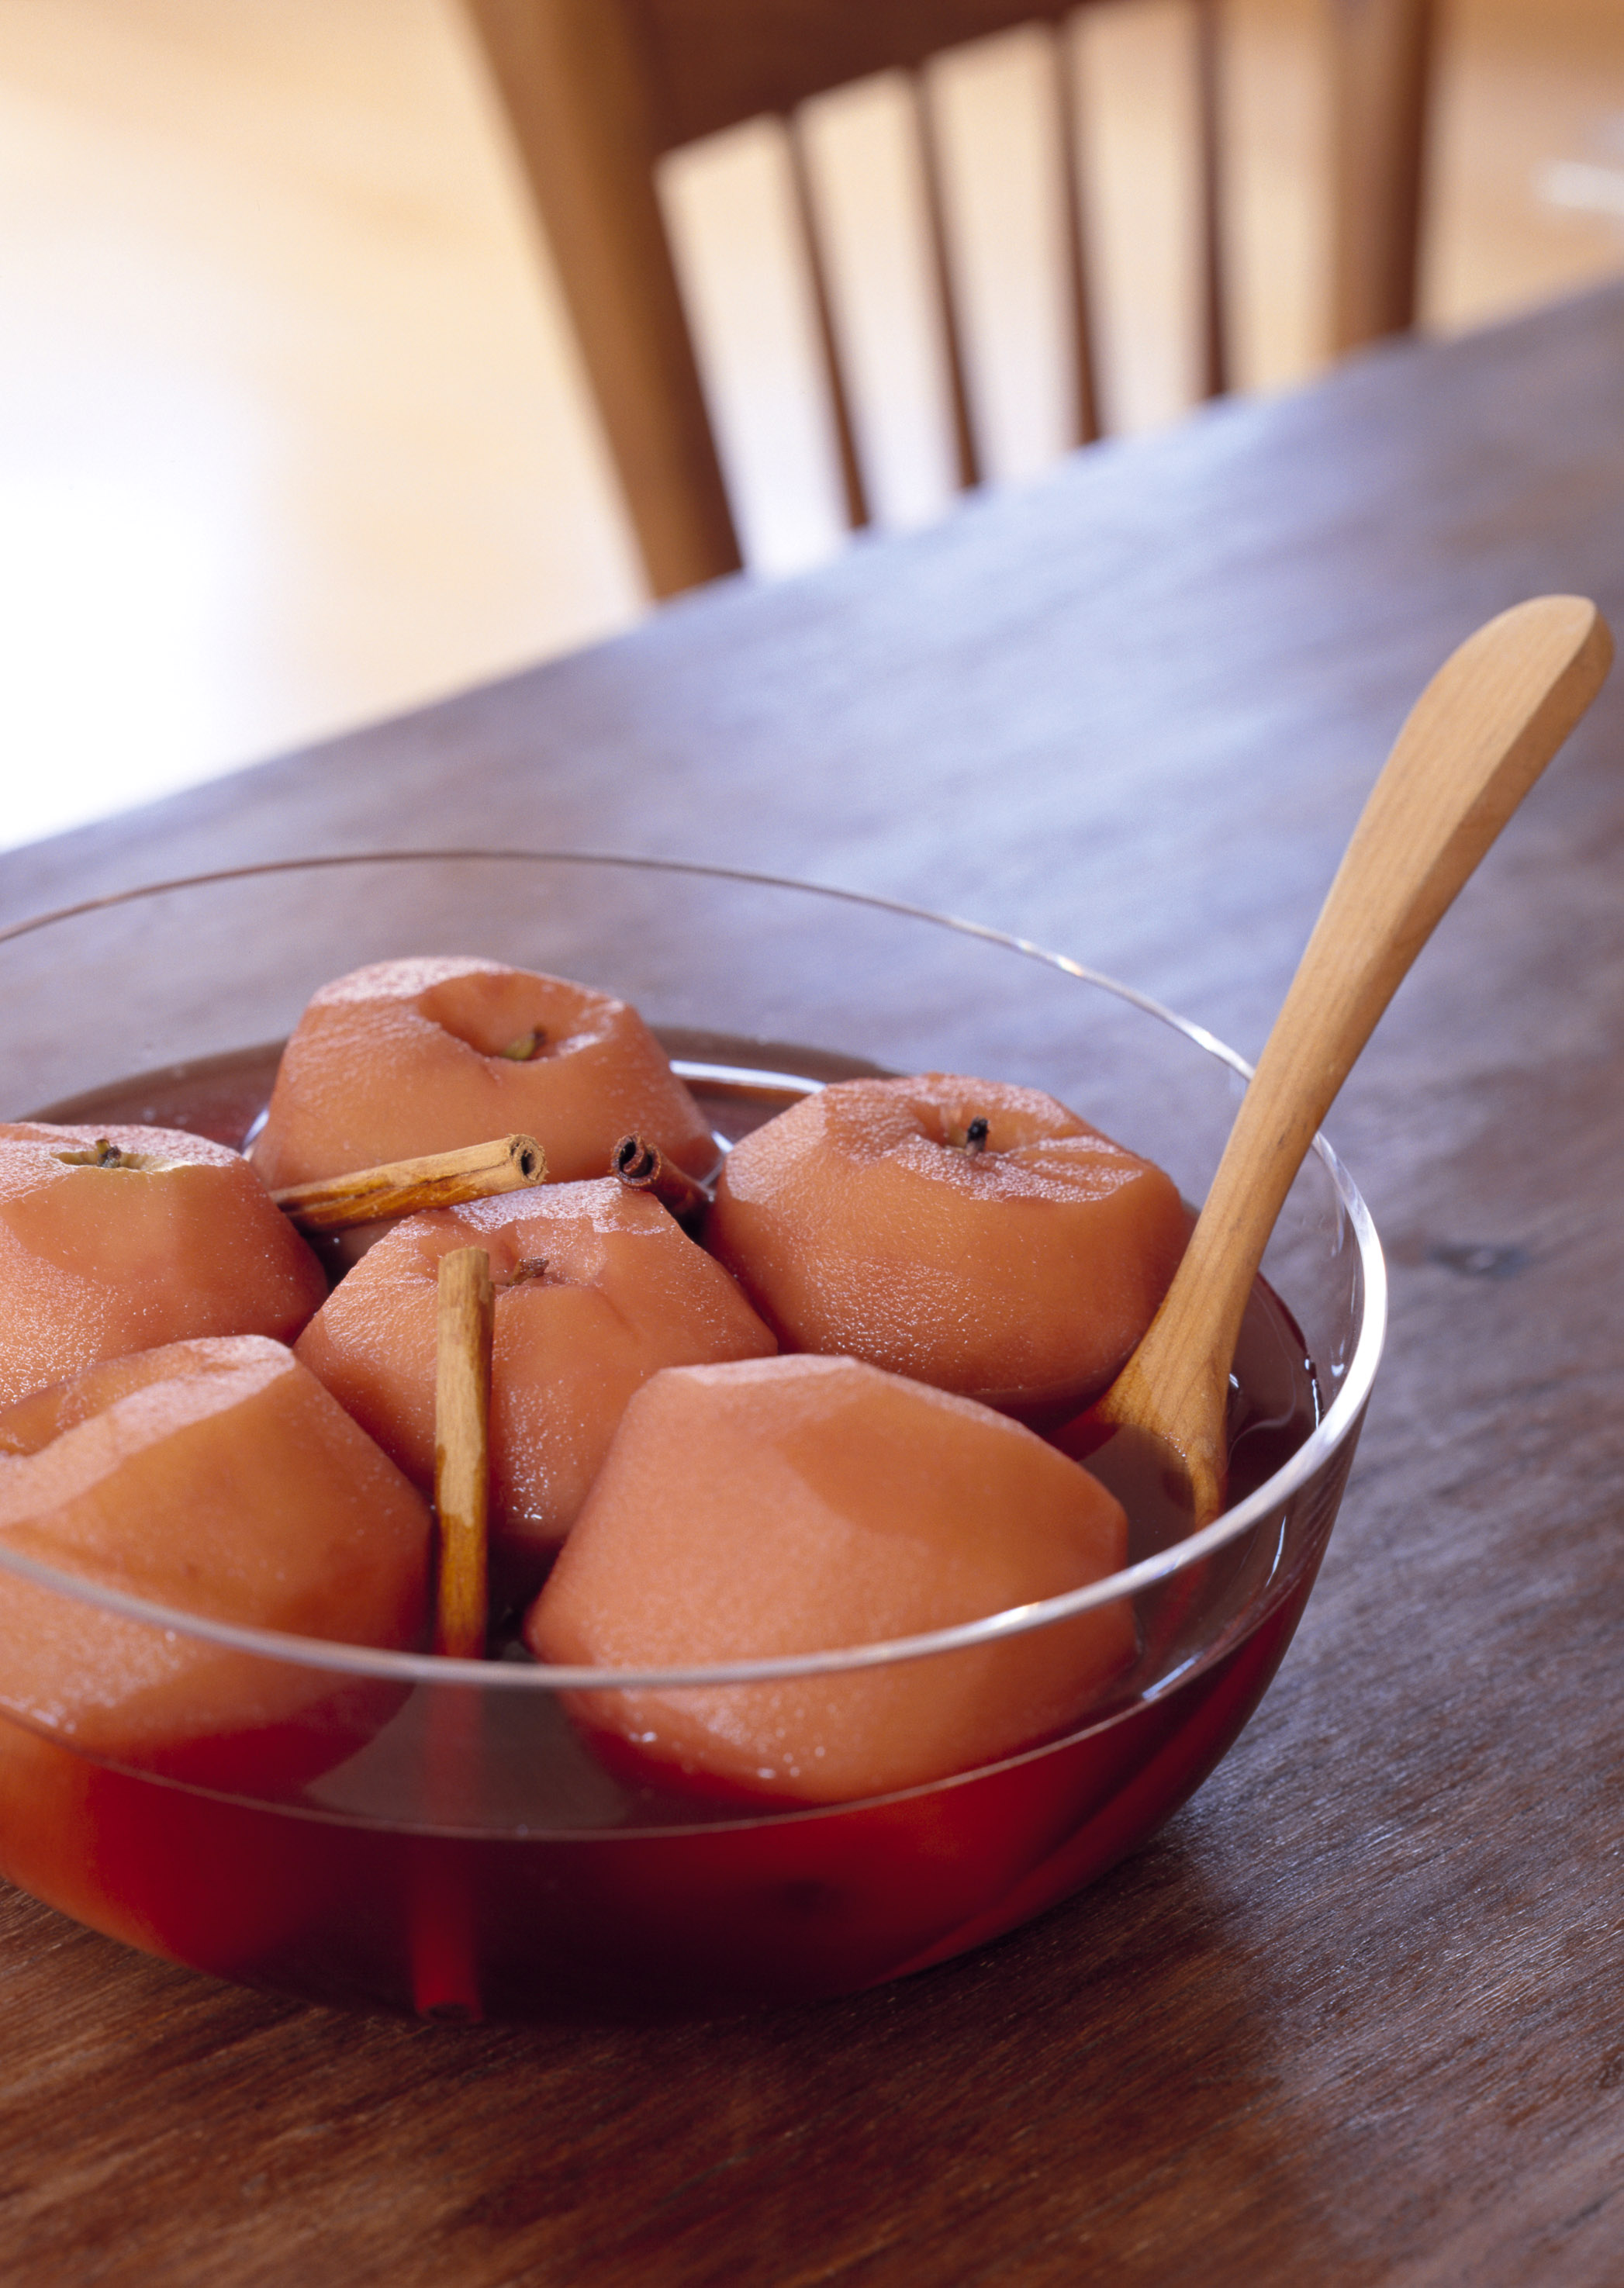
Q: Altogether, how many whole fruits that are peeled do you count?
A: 6